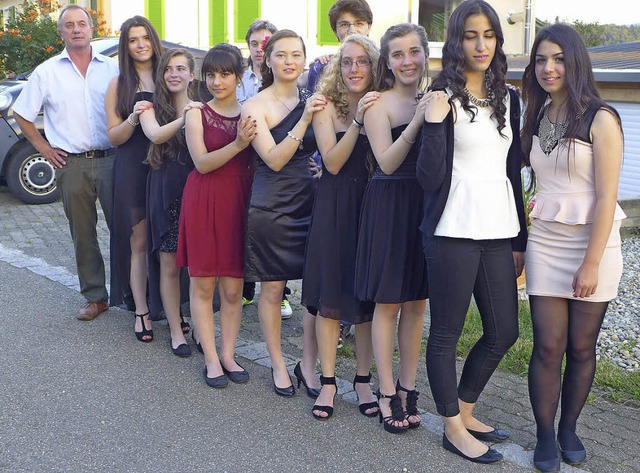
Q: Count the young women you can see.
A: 8